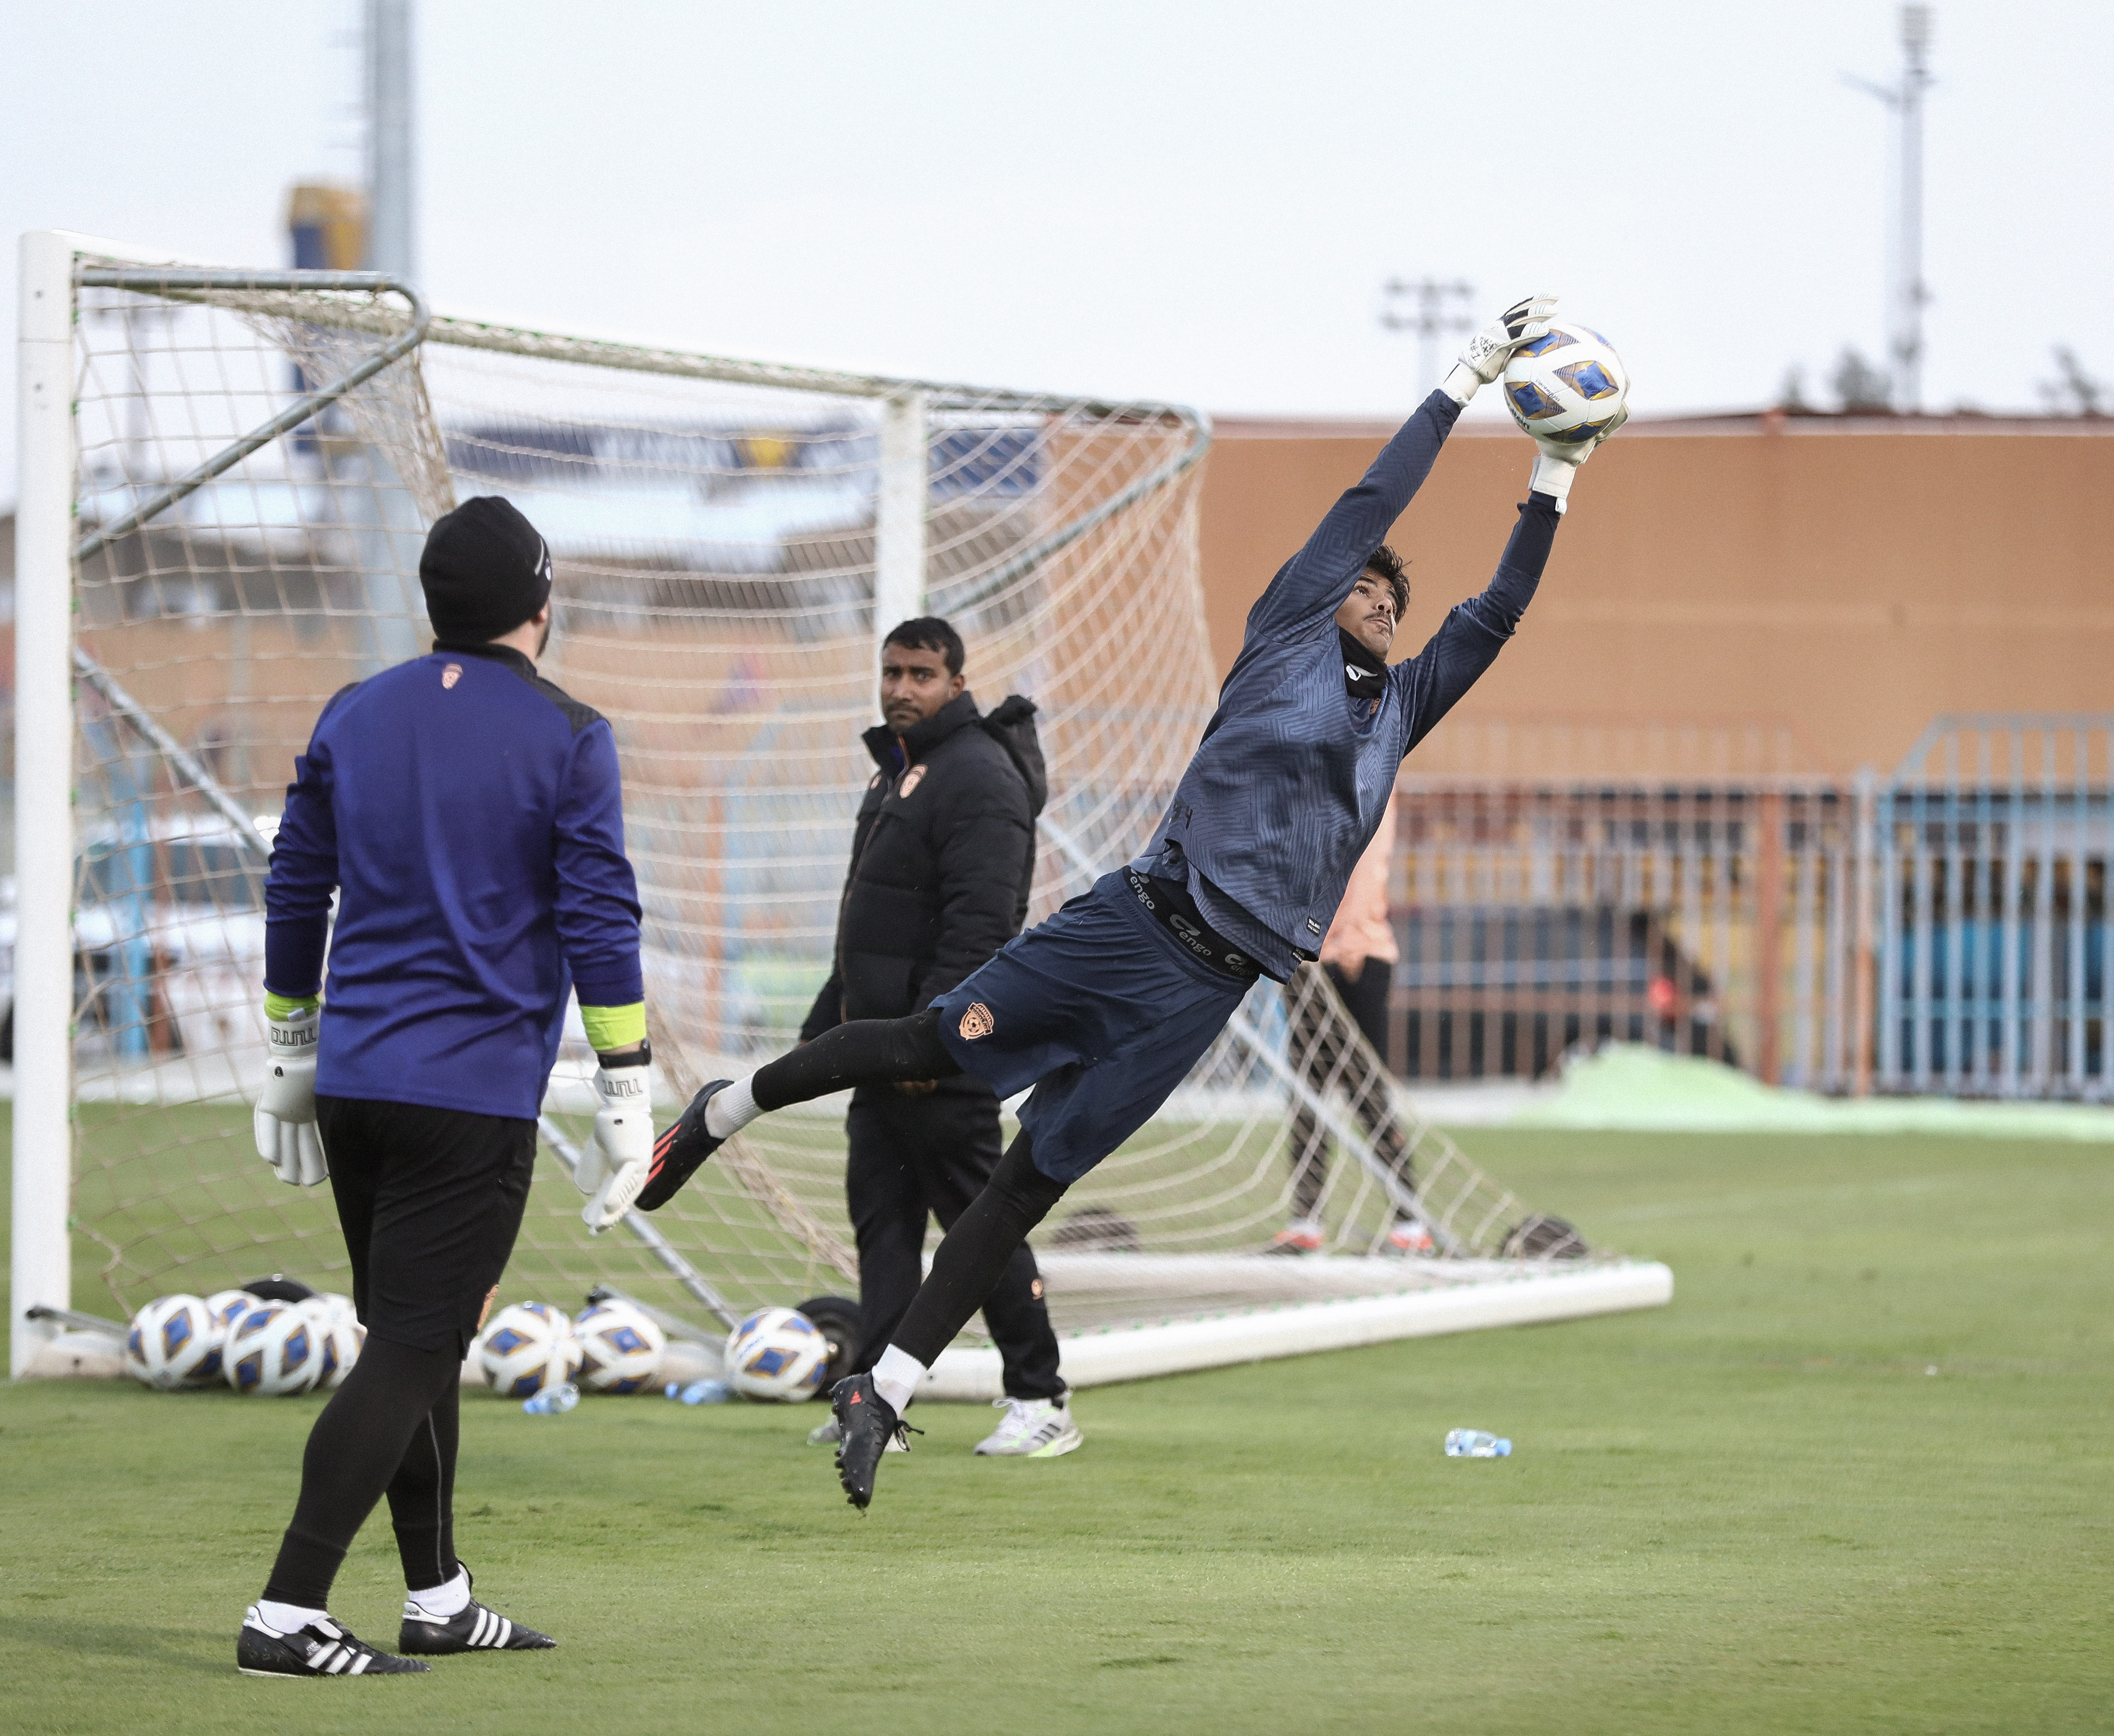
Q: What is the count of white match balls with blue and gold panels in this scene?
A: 8